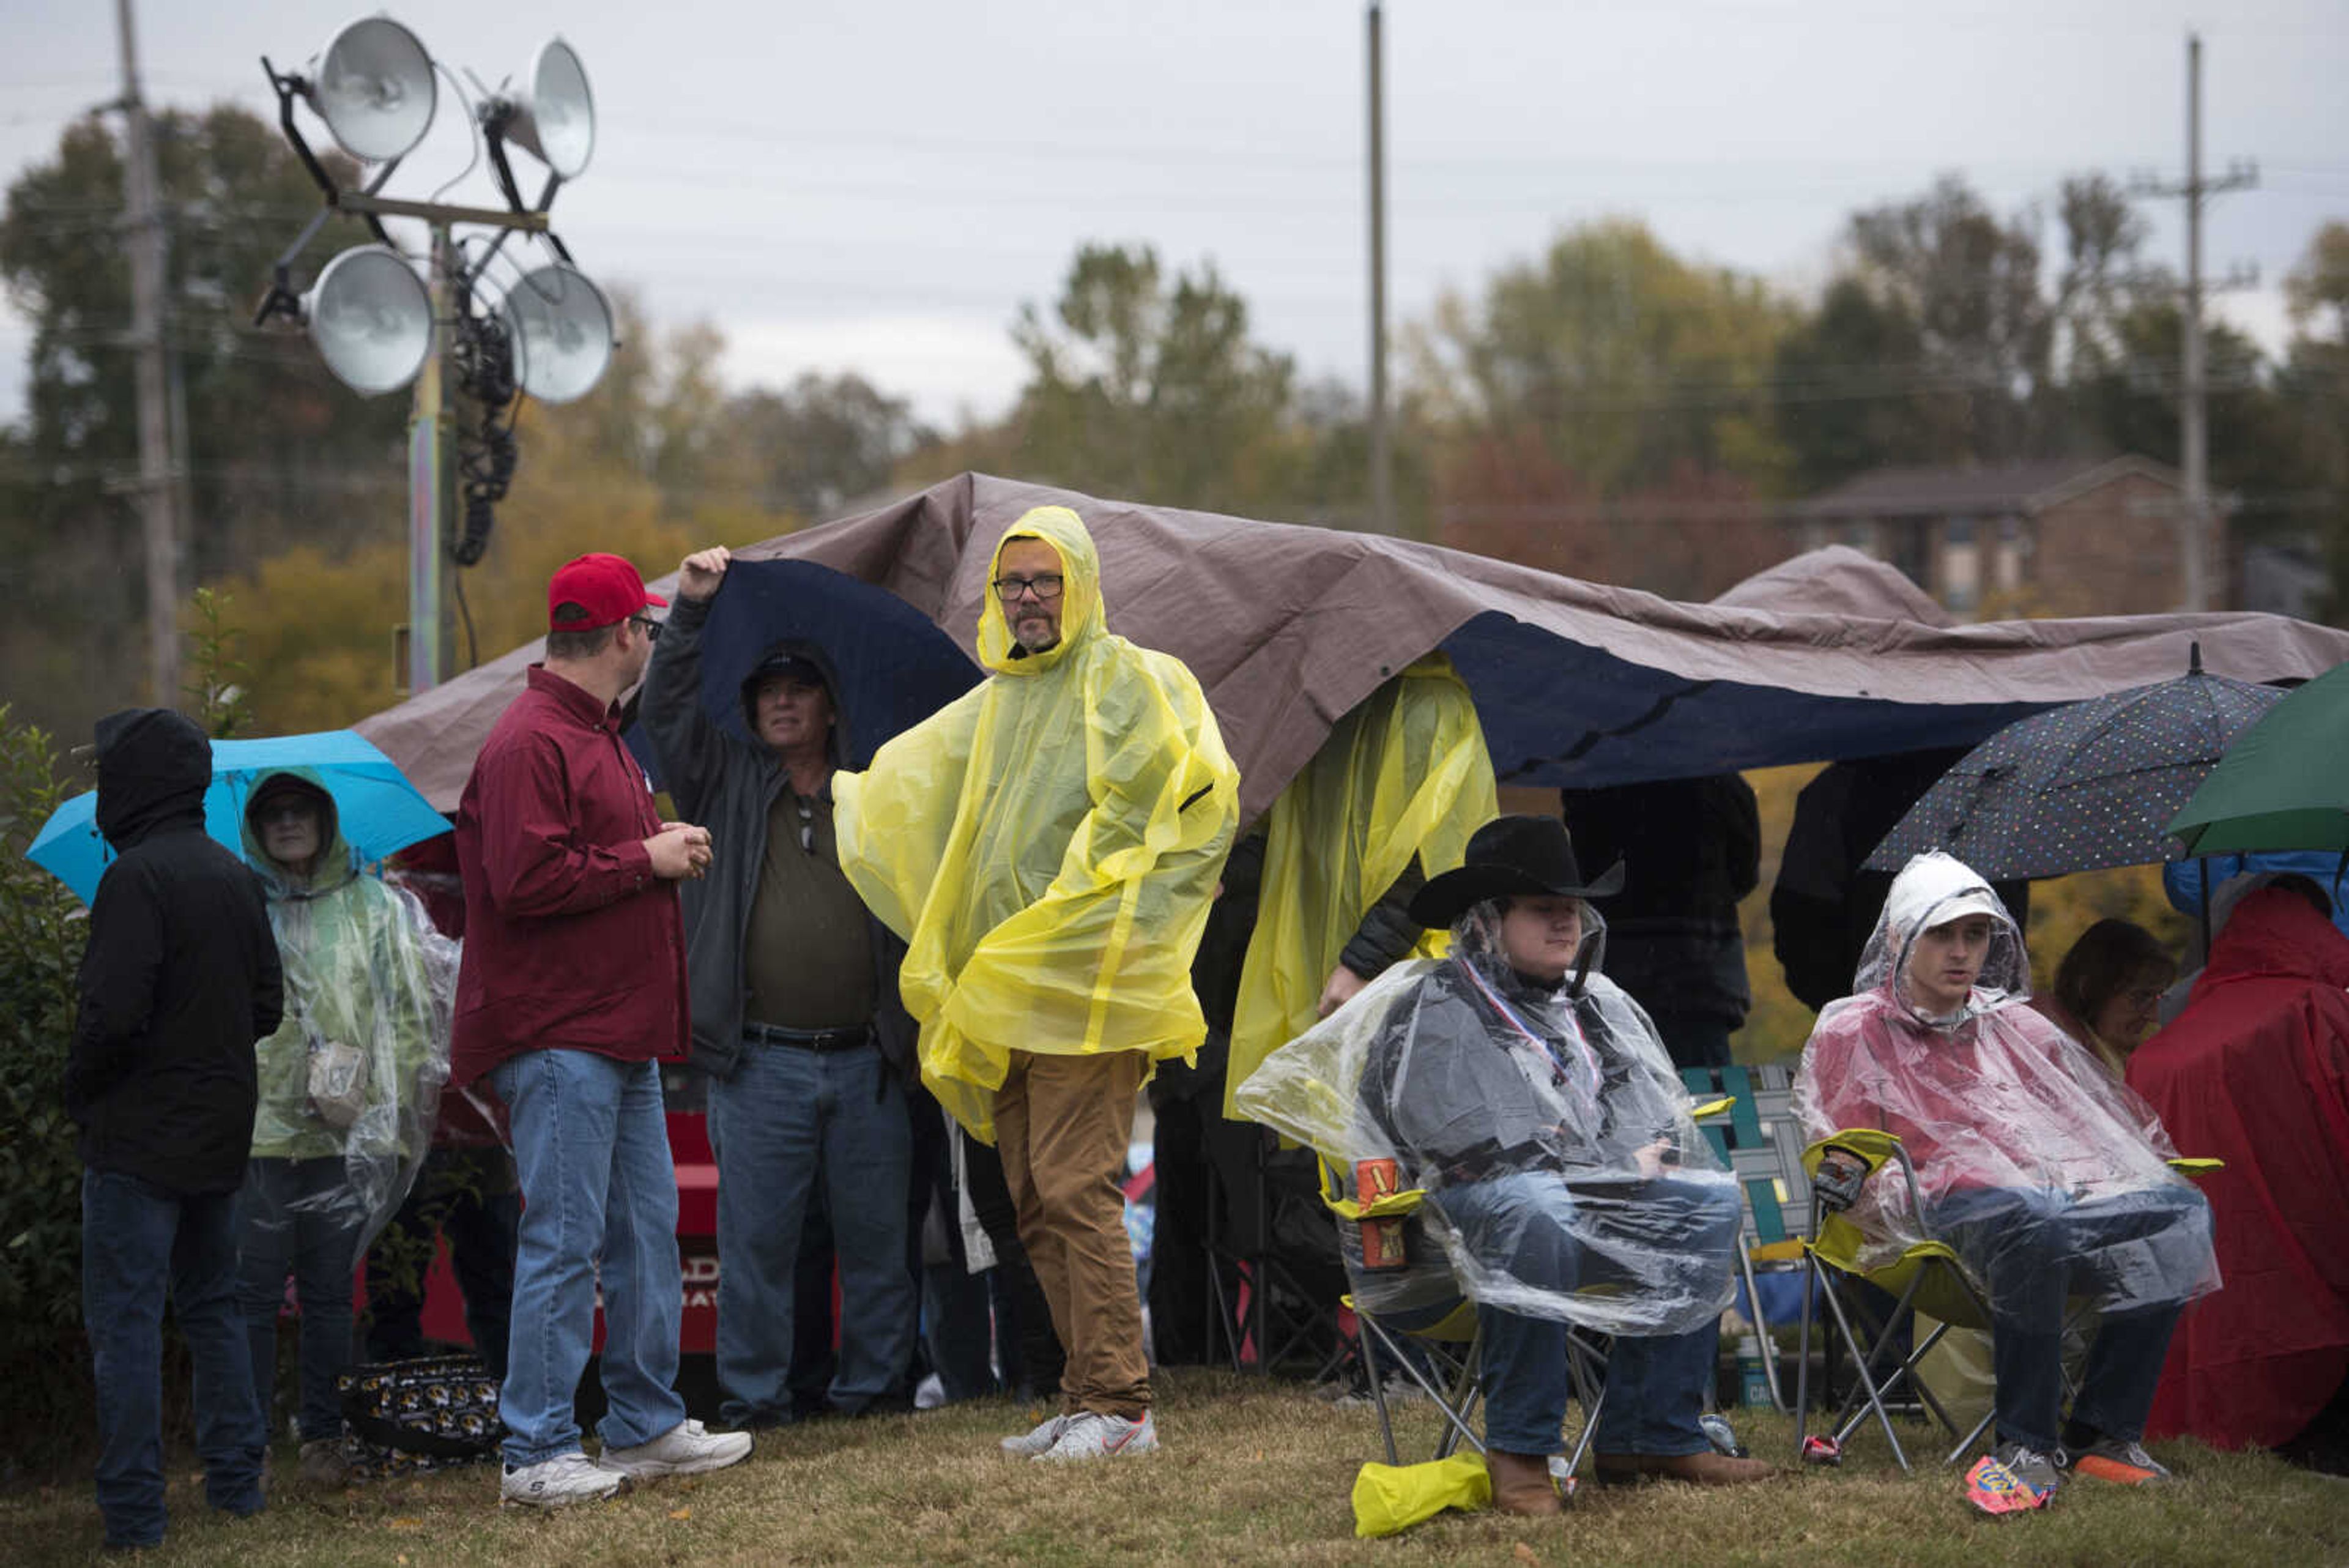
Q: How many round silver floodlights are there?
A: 4